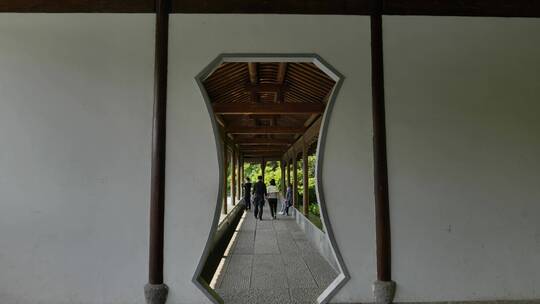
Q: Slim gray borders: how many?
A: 1